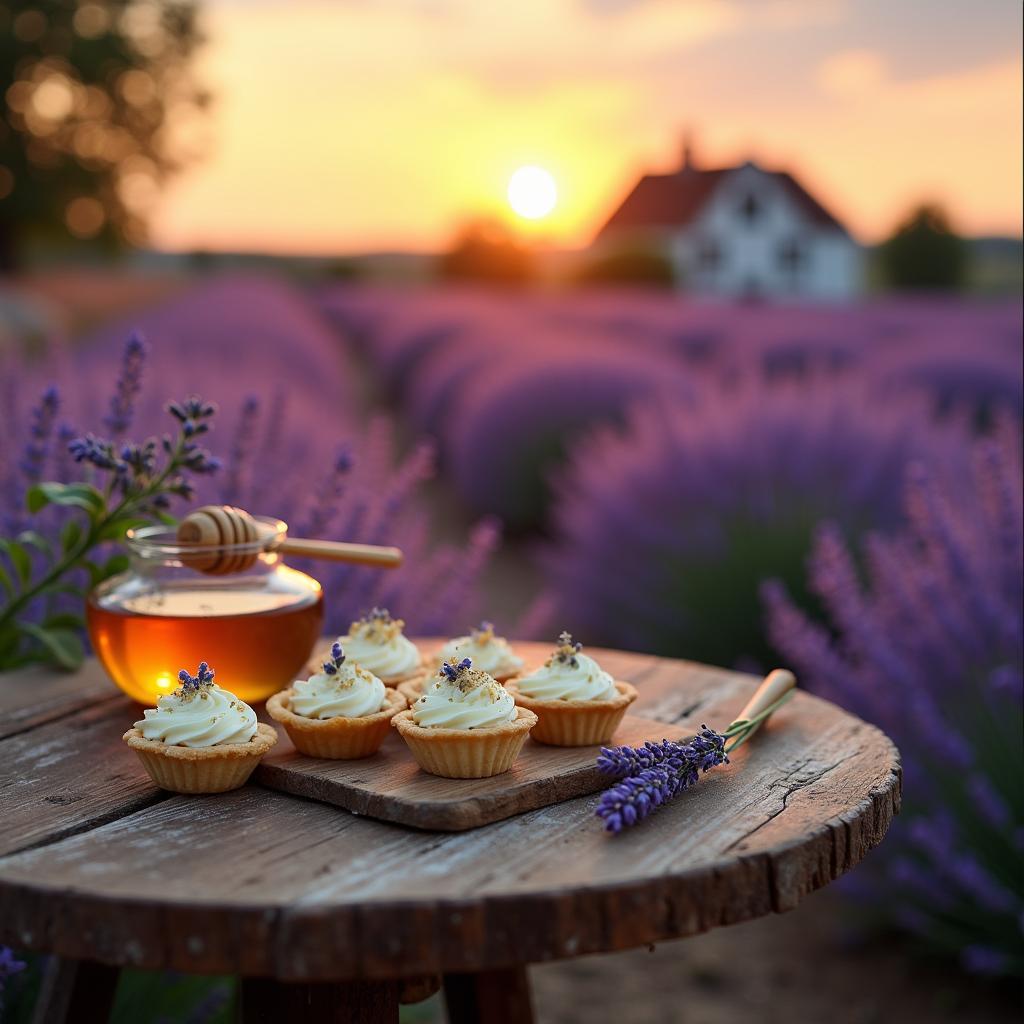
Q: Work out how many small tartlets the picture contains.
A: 6